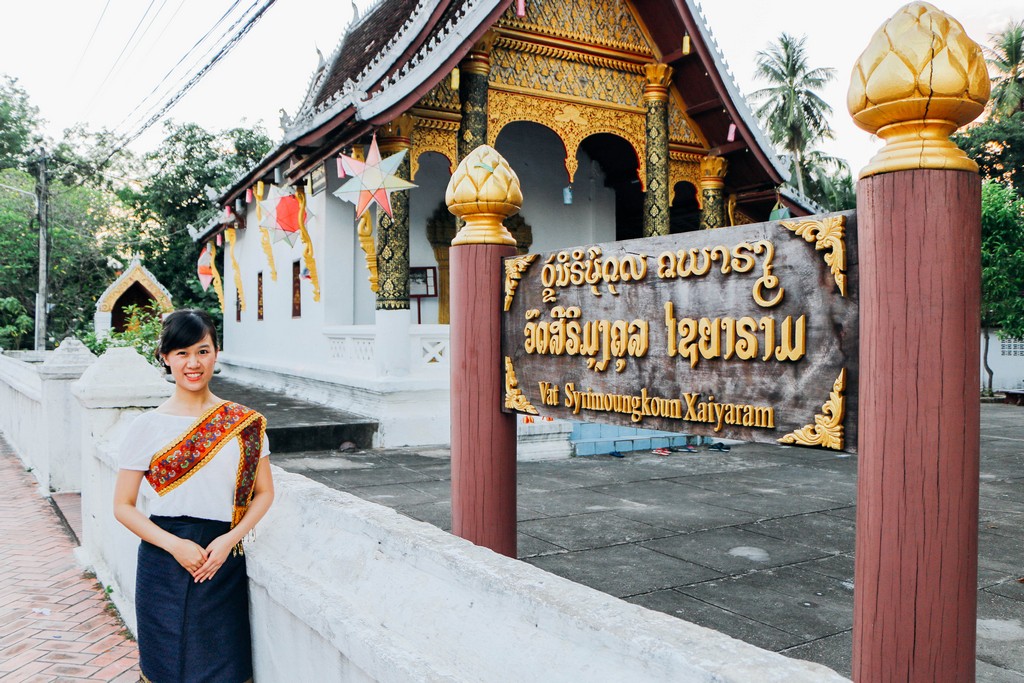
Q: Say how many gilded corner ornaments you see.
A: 4